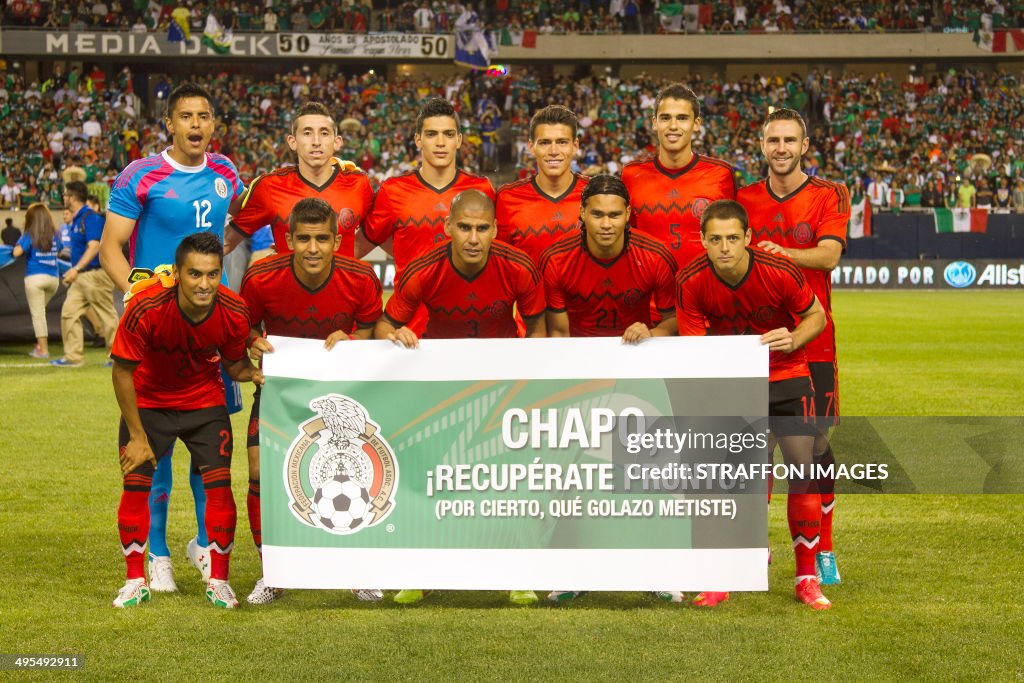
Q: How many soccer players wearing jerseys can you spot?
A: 11